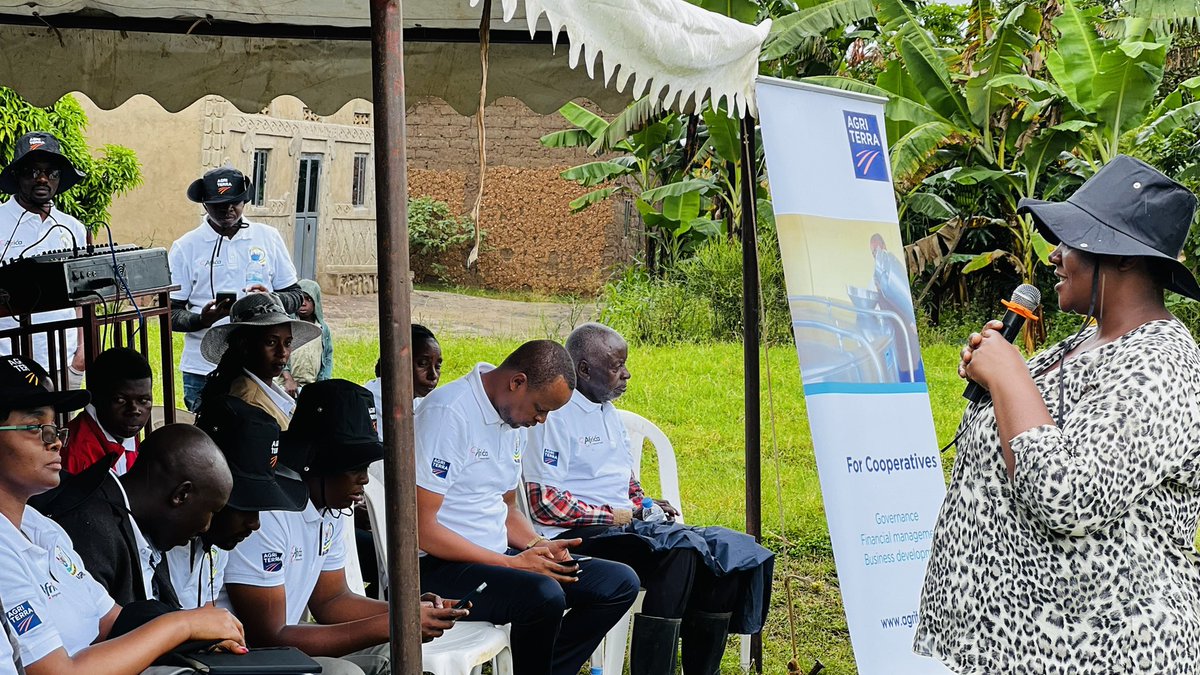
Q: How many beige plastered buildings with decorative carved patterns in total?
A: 1